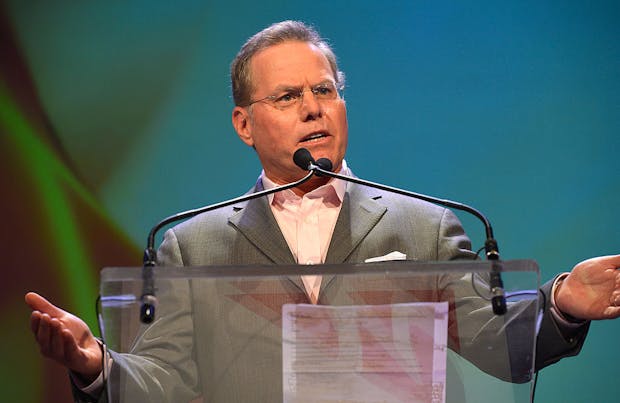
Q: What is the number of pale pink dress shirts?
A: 1